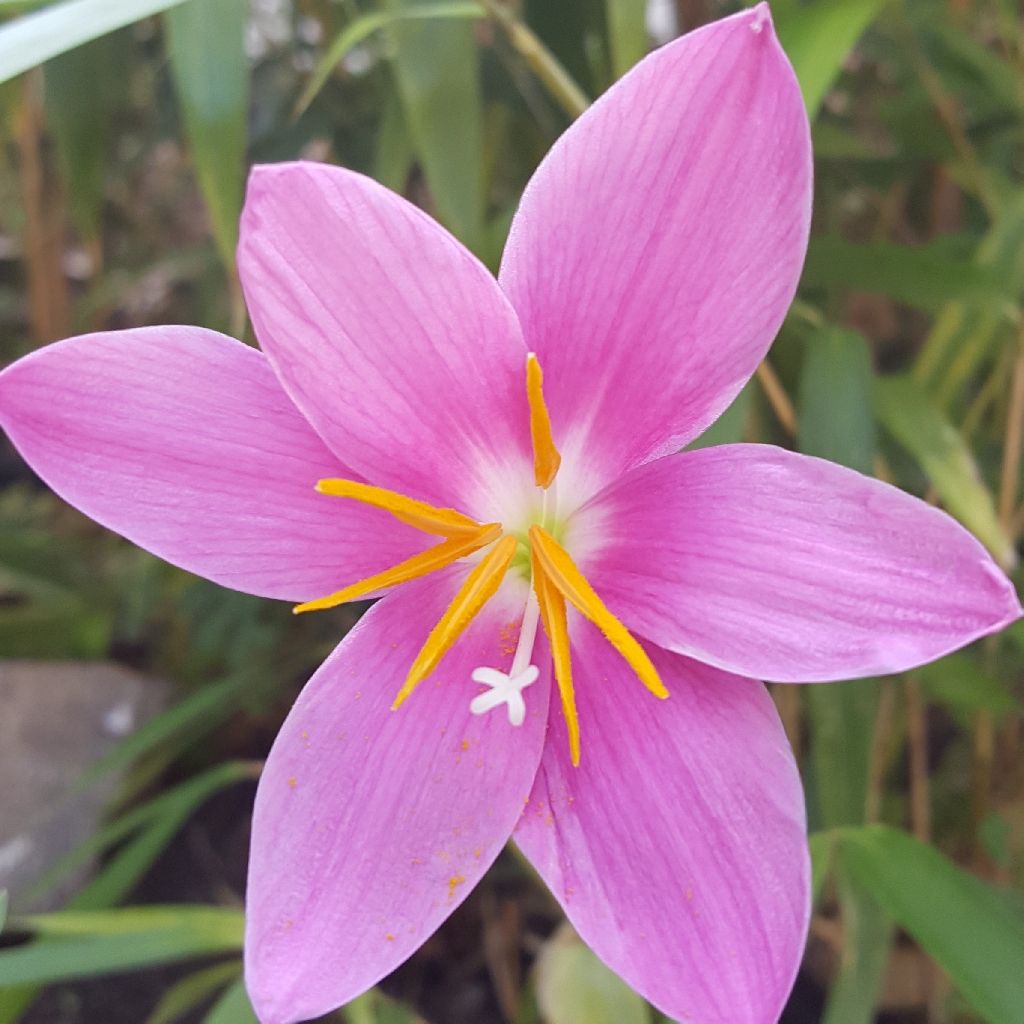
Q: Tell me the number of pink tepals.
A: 6